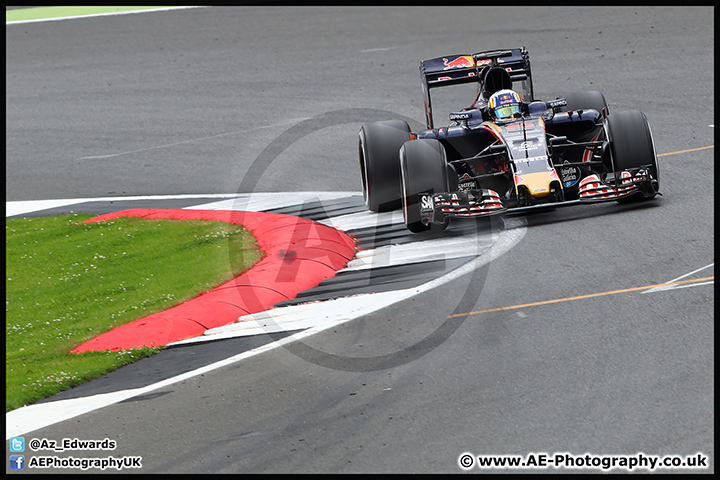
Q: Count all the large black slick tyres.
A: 4